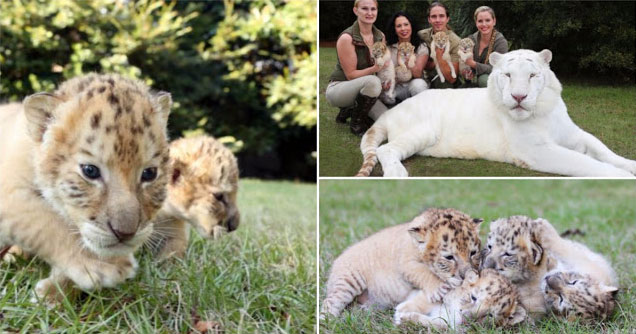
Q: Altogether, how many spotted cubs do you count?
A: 10